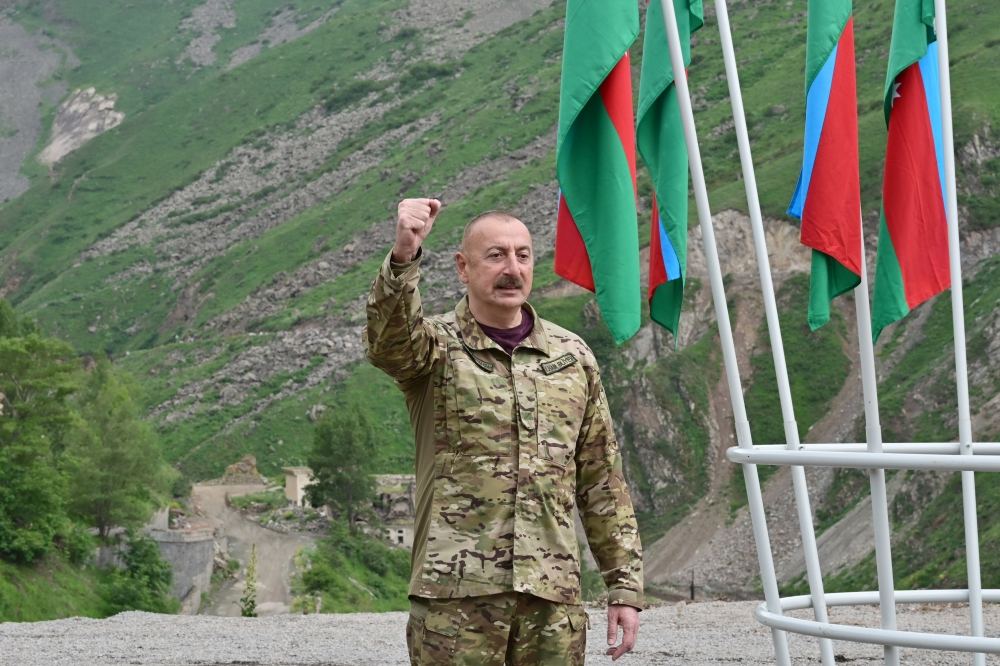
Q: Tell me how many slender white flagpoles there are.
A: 4